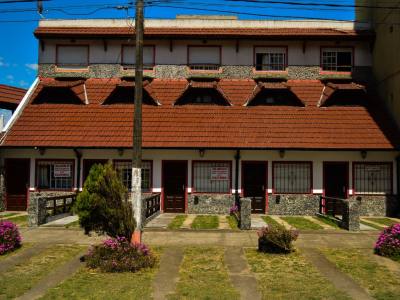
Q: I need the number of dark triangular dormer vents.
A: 5